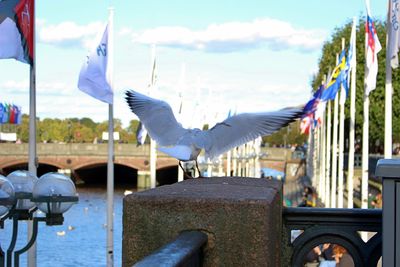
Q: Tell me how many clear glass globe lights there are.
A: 3